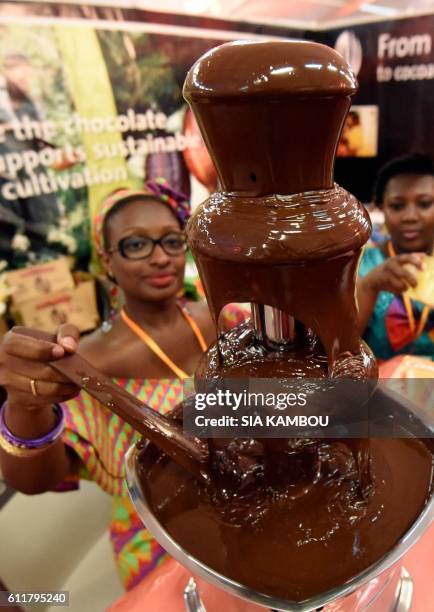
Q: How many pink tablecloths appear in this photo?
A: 1